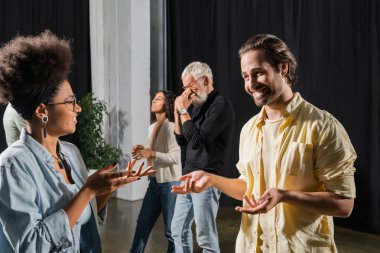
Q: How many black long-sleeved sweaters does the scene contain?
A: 1